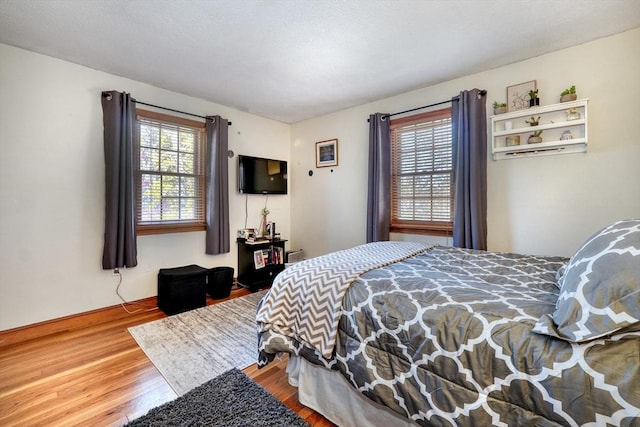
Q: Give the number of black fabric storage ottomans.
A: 1